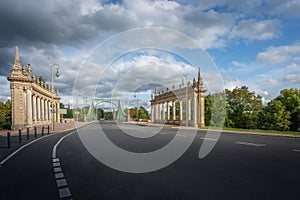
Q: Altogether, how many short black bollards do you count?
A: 6